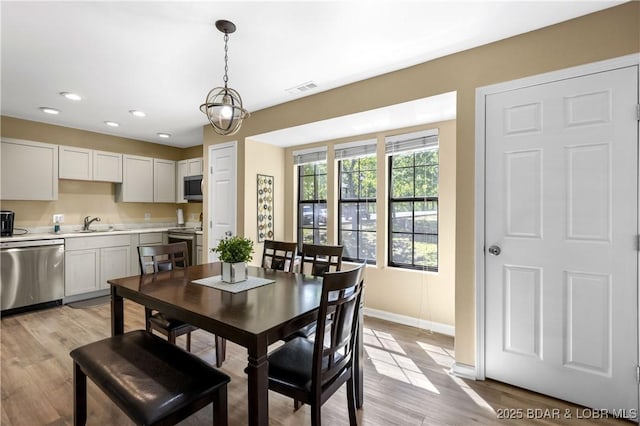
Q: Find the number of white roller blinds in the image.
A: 3